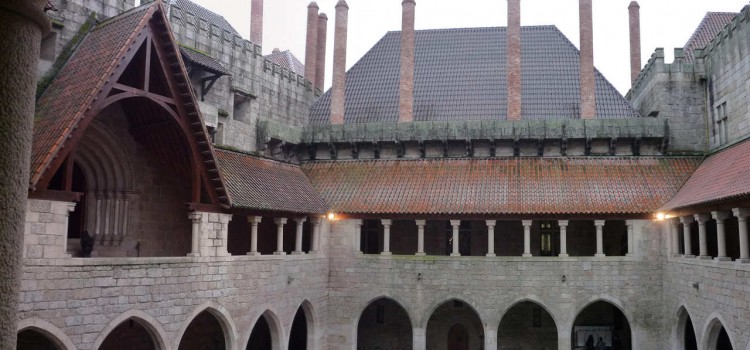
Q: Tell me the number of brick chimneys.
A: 8